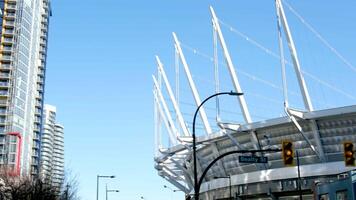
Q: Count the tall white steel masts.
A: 6